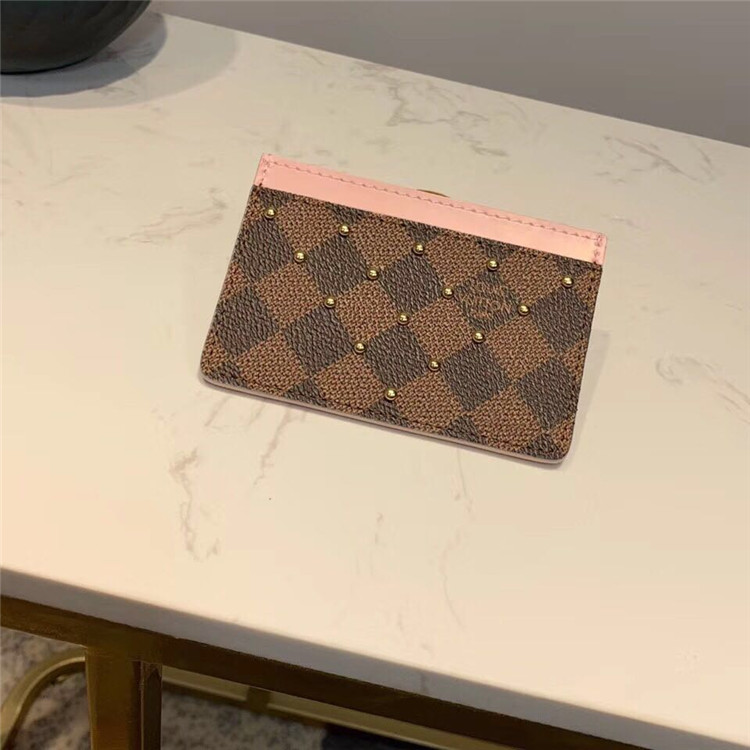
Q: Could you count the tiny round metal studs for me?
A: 15